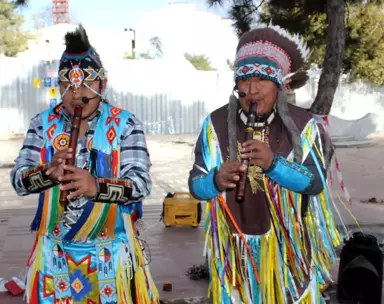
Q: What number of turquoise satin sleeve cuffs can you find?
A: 2